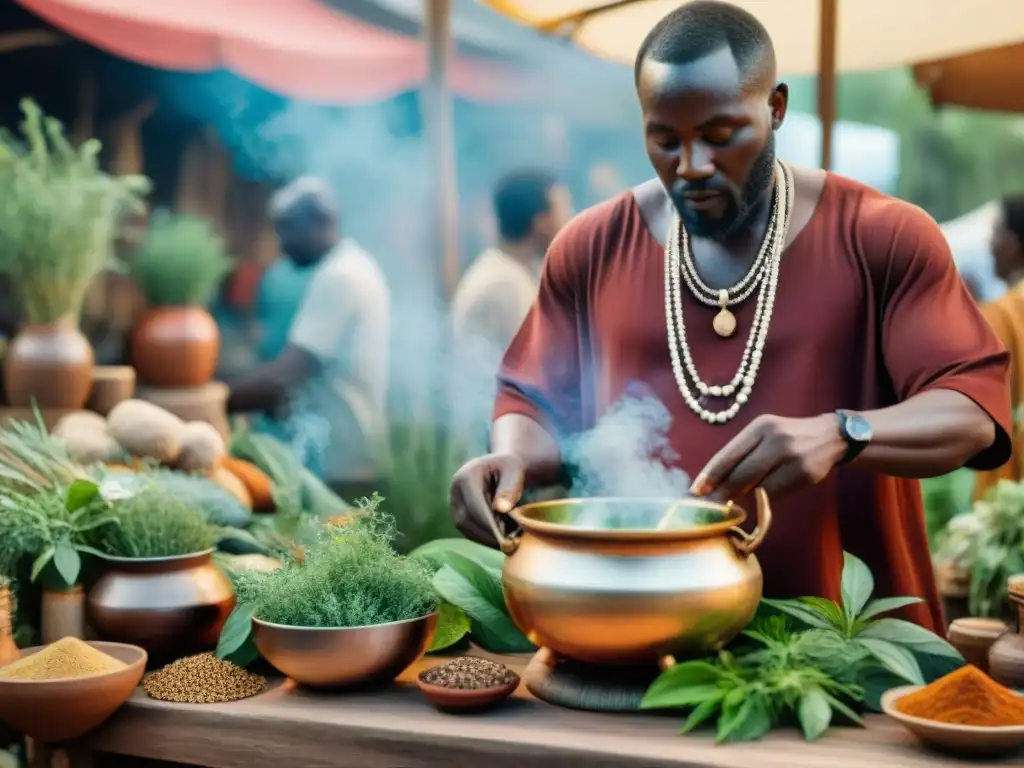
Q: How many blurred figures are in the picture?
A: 3